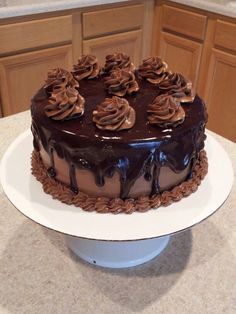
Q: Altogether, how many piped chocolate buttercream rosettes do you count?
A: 9